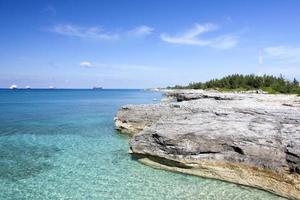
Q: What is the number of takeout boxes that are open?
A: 0